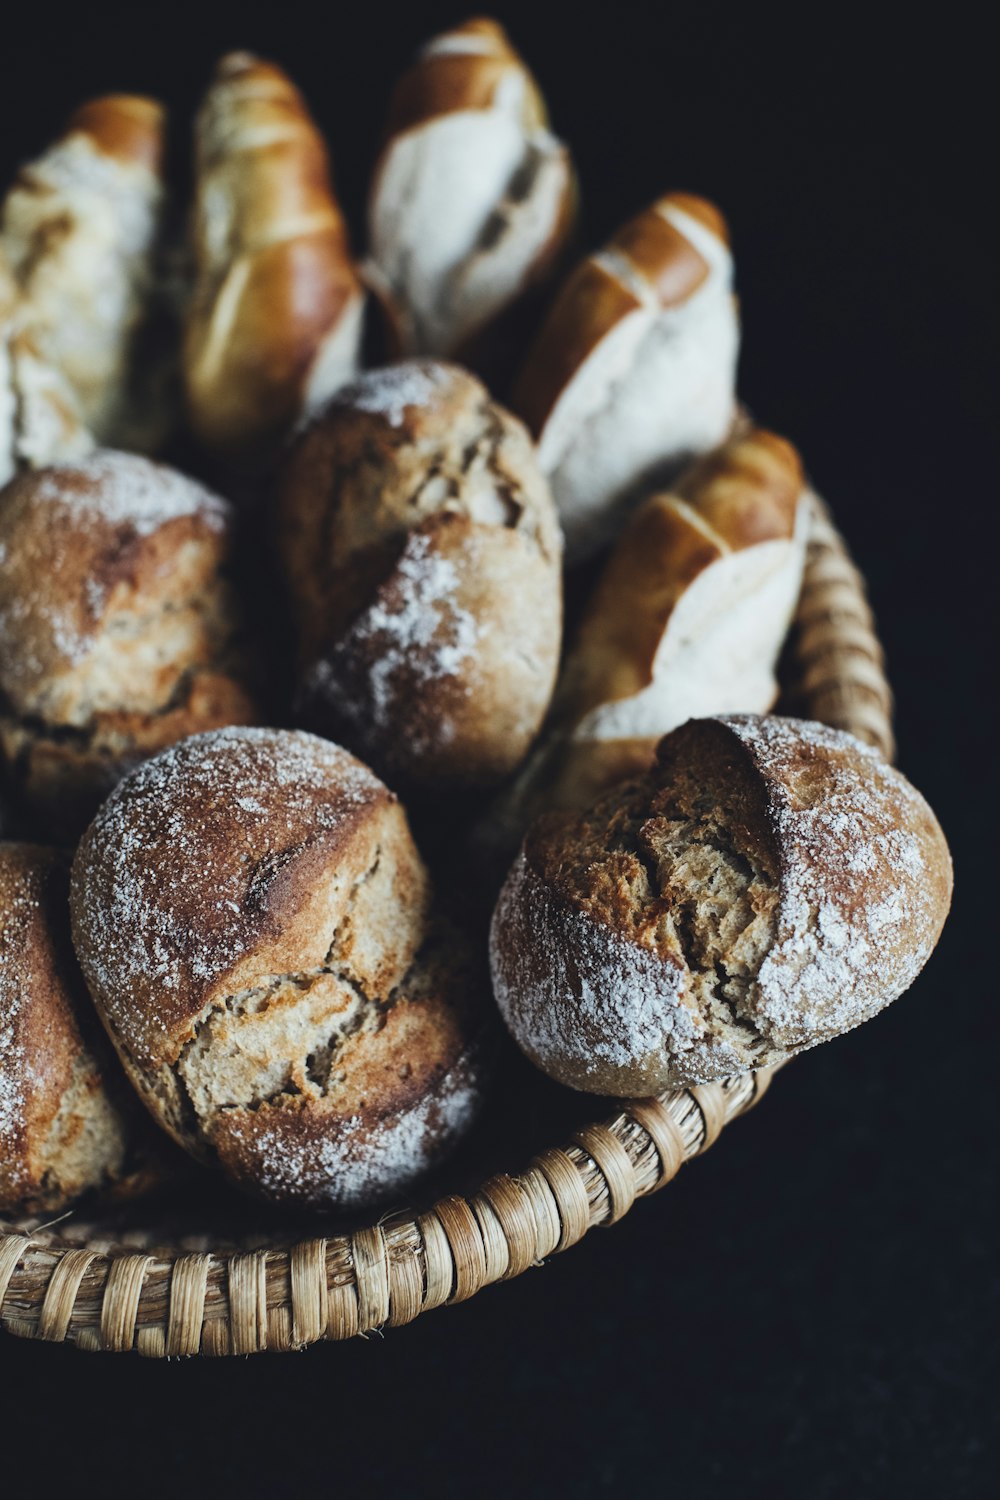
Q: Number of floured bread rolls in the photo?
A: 5